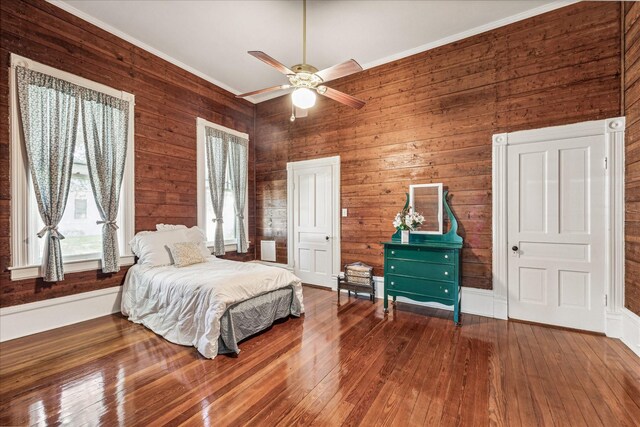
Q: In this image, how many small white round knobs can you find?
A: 6